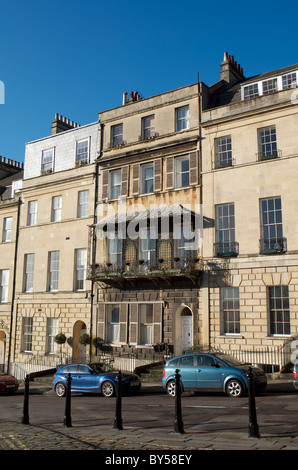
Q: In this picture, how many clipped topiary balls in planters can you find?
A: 2